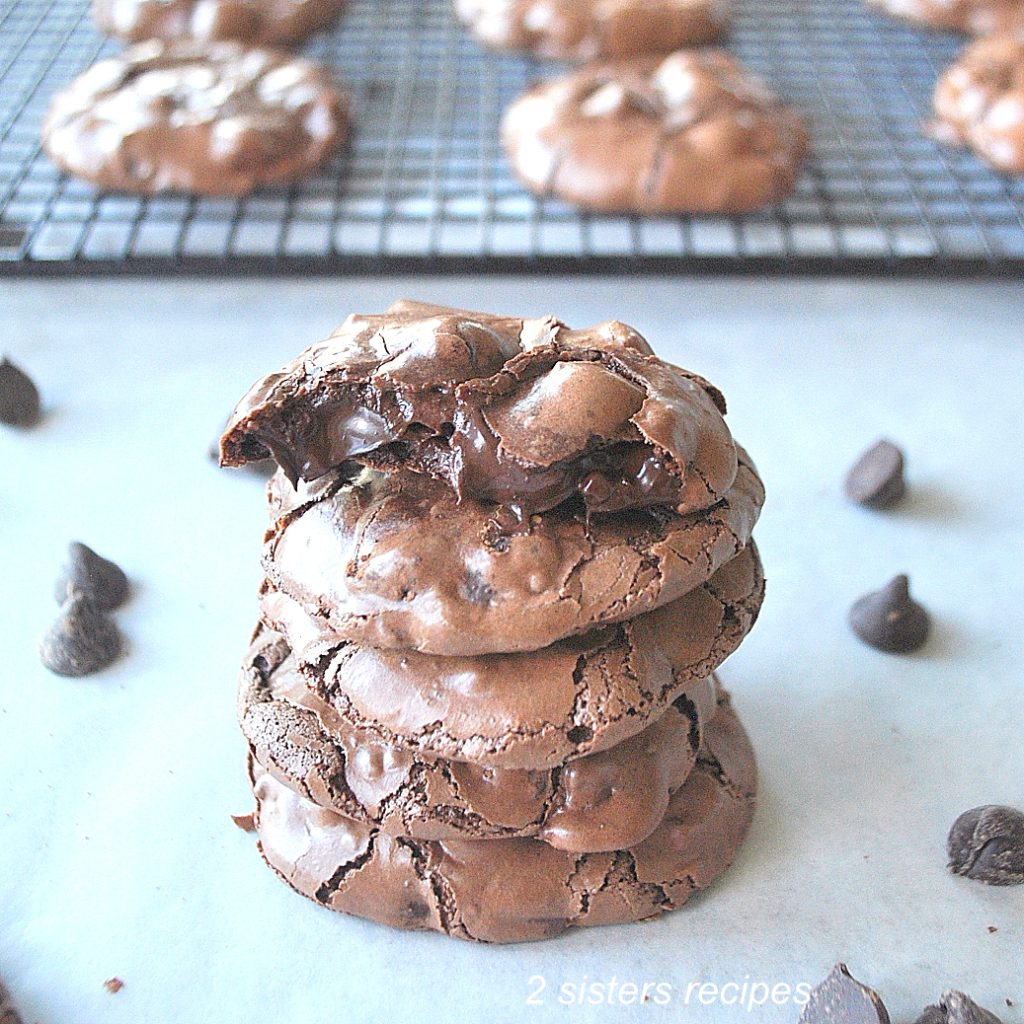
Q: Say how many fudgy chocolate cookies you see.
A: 11